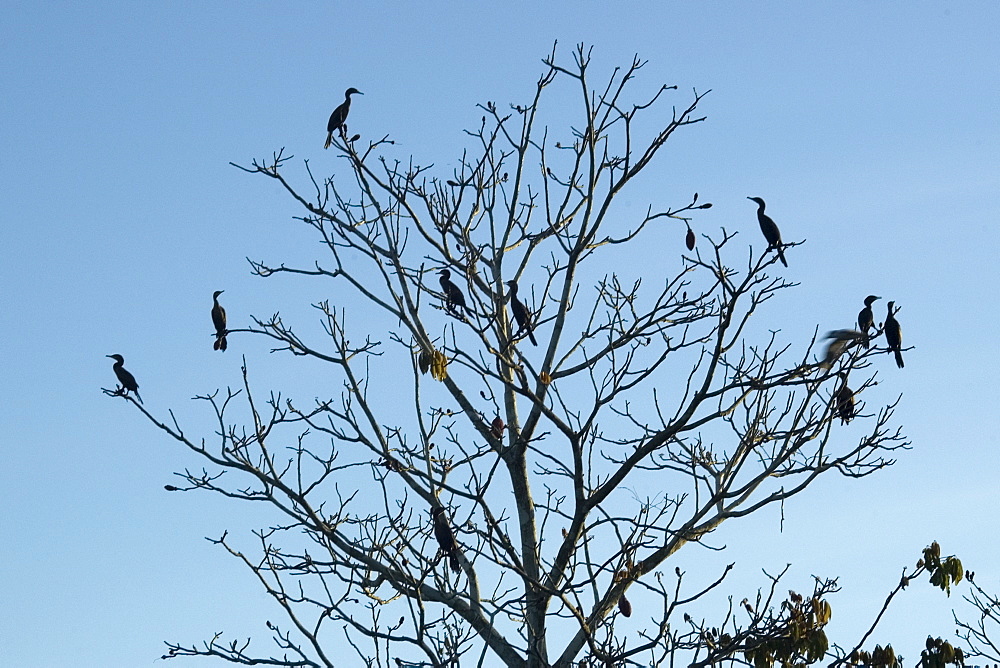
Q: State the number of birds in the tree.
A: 11